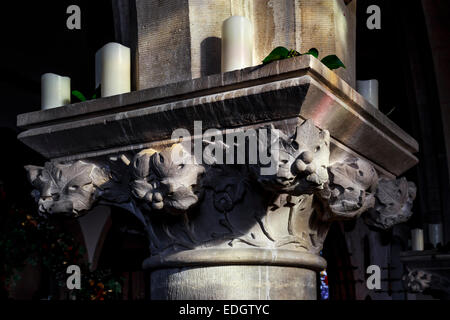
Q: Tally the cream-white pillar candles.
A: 6